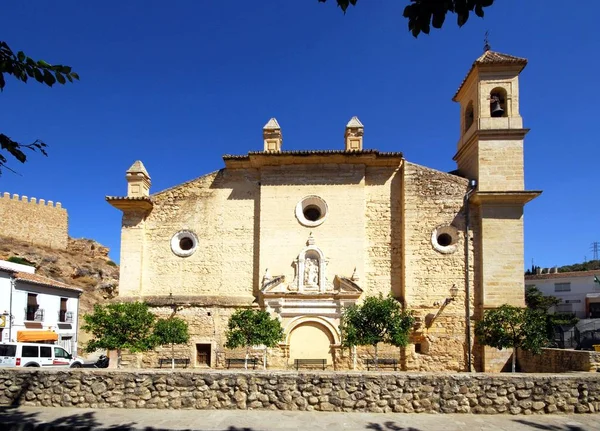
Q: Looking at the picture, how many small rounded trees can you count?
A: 5